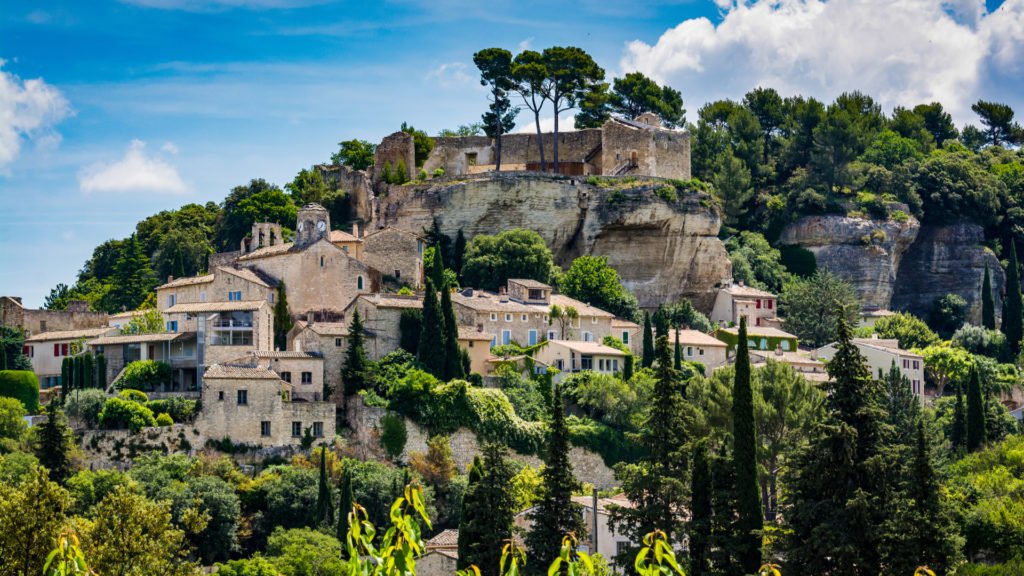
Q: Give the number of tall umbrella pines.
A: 3